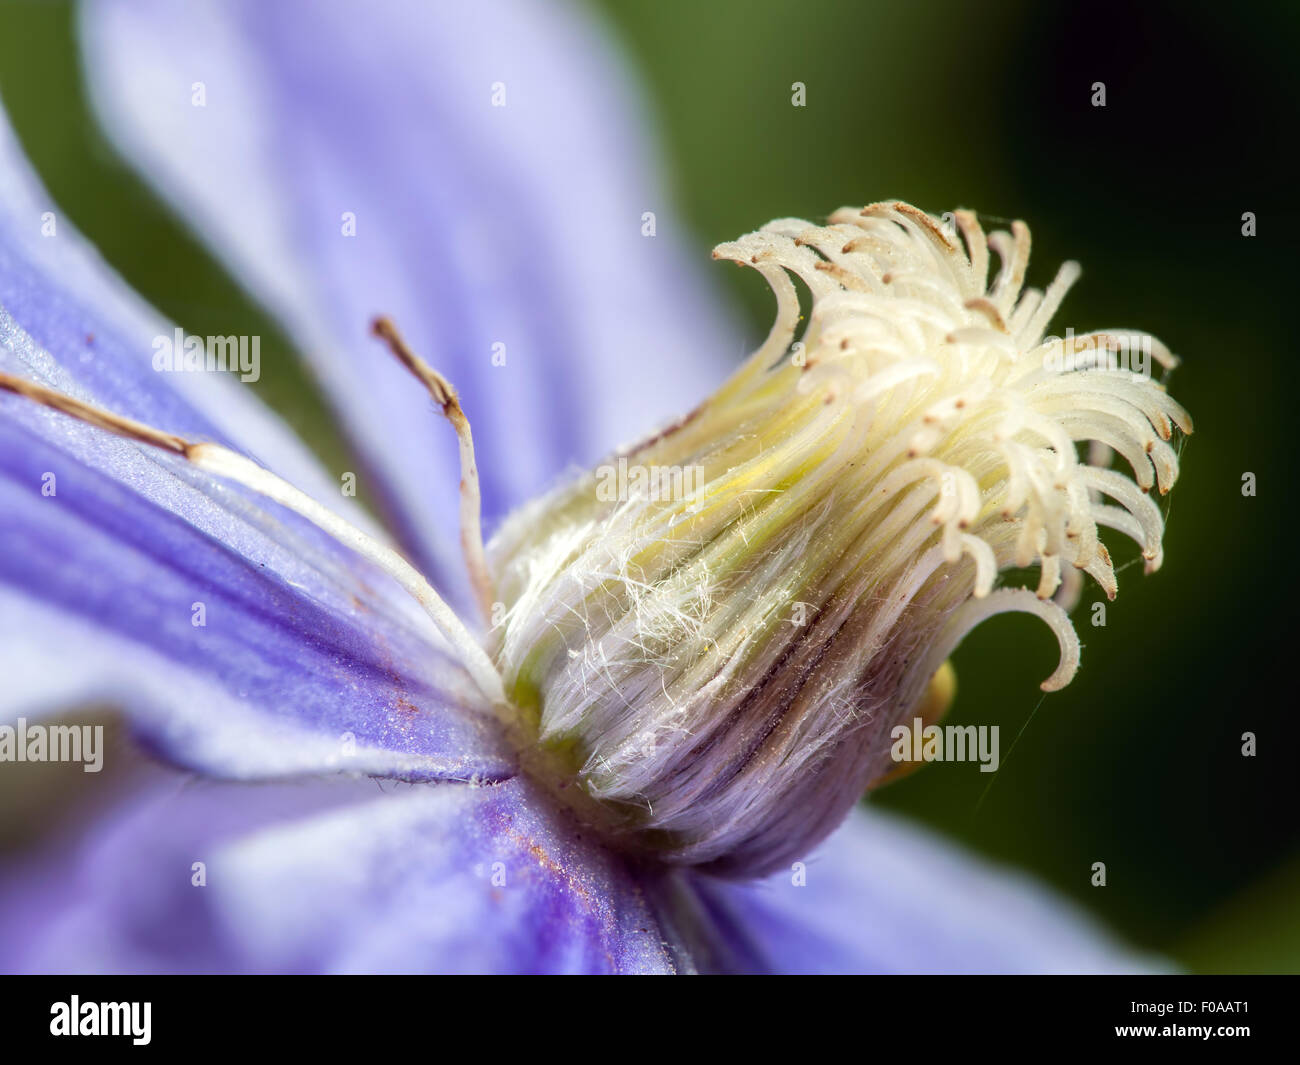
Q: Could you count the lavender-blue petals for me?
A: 4